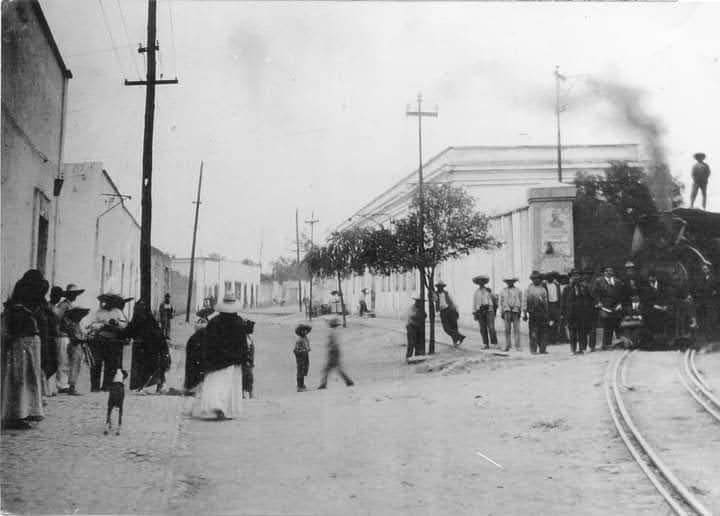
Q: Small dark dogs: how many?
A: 1